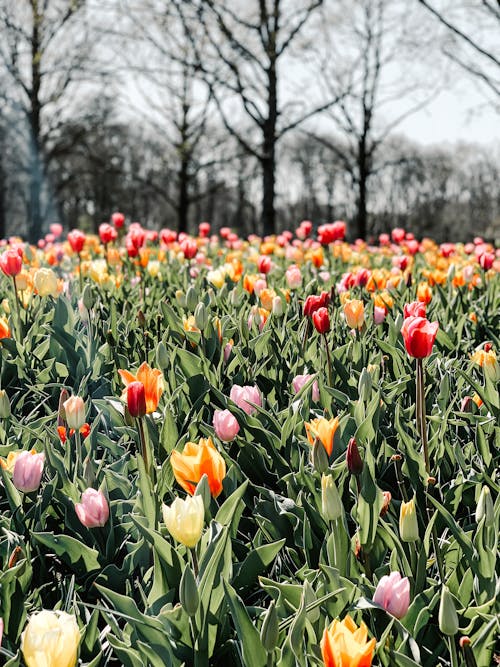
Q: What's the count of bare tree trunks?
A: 4